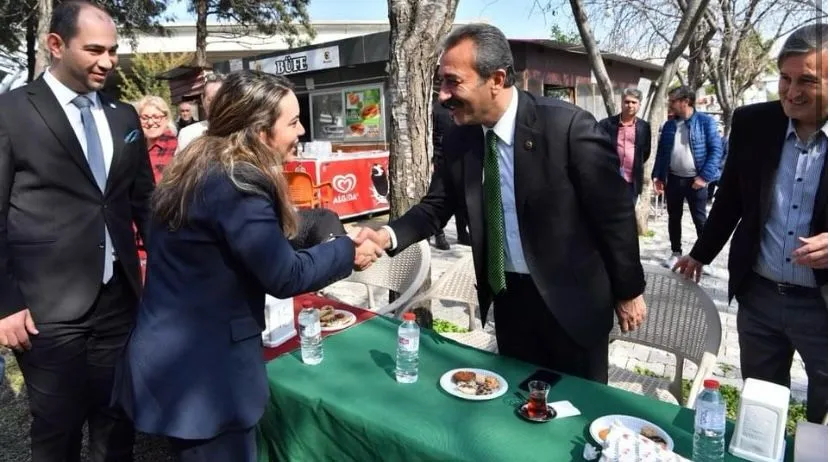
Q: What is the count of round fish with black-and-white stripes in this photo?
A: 0